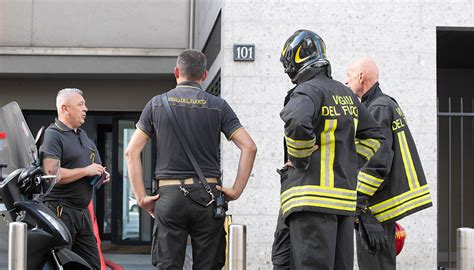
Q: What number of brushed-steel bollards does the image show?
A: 3